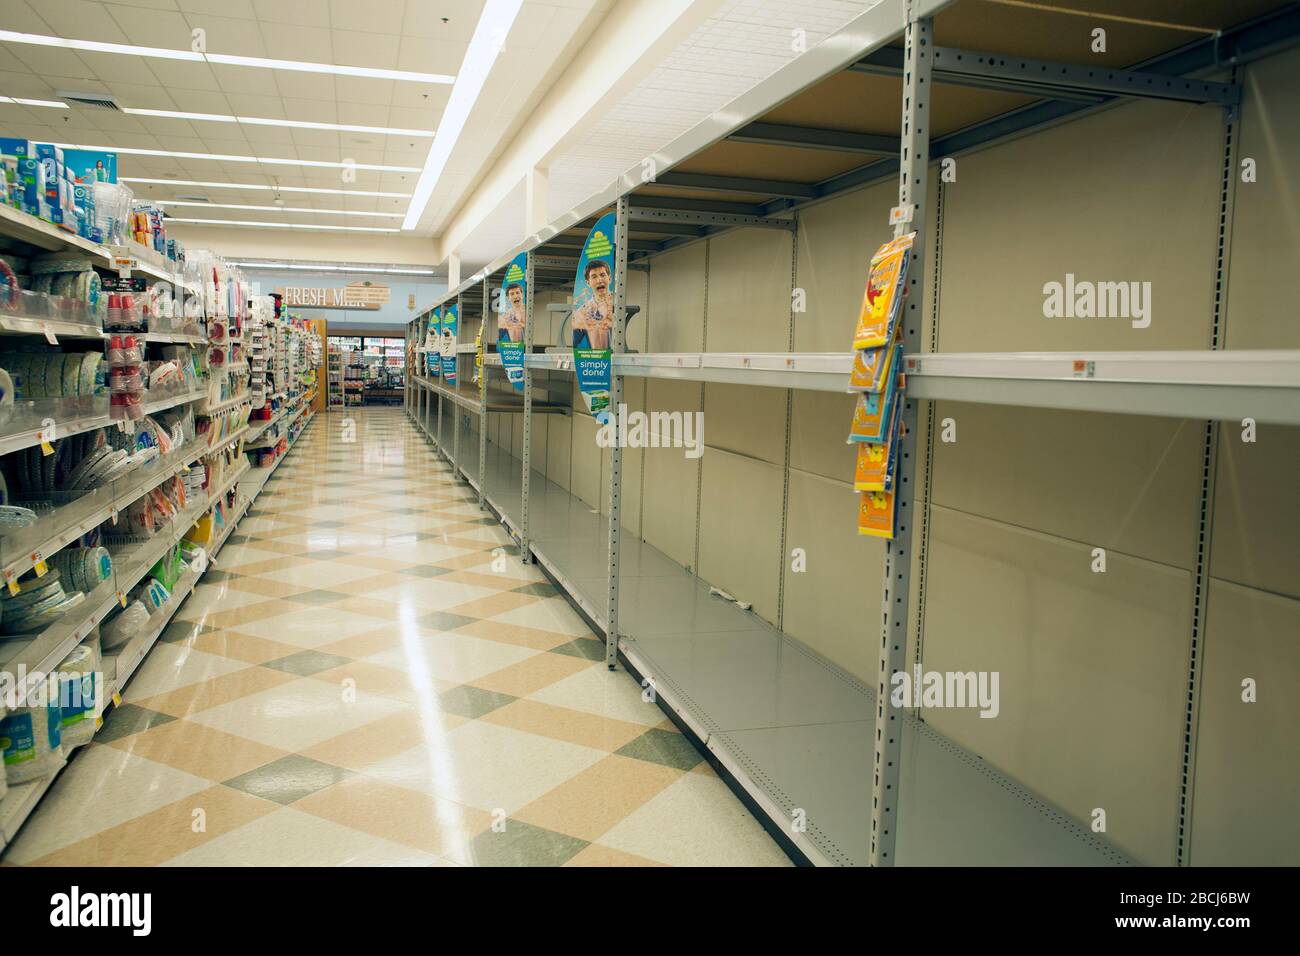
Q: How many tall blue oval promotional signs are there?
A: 4